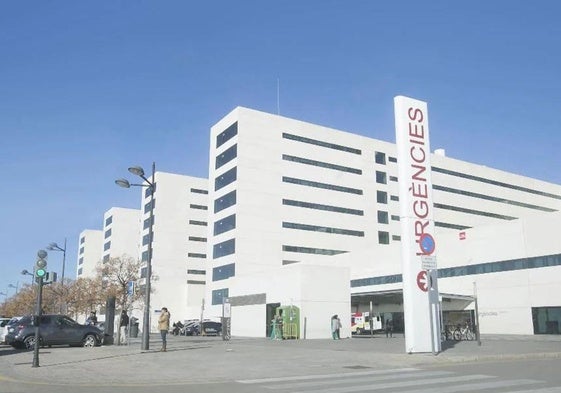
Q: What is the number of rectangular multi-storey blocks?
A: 4